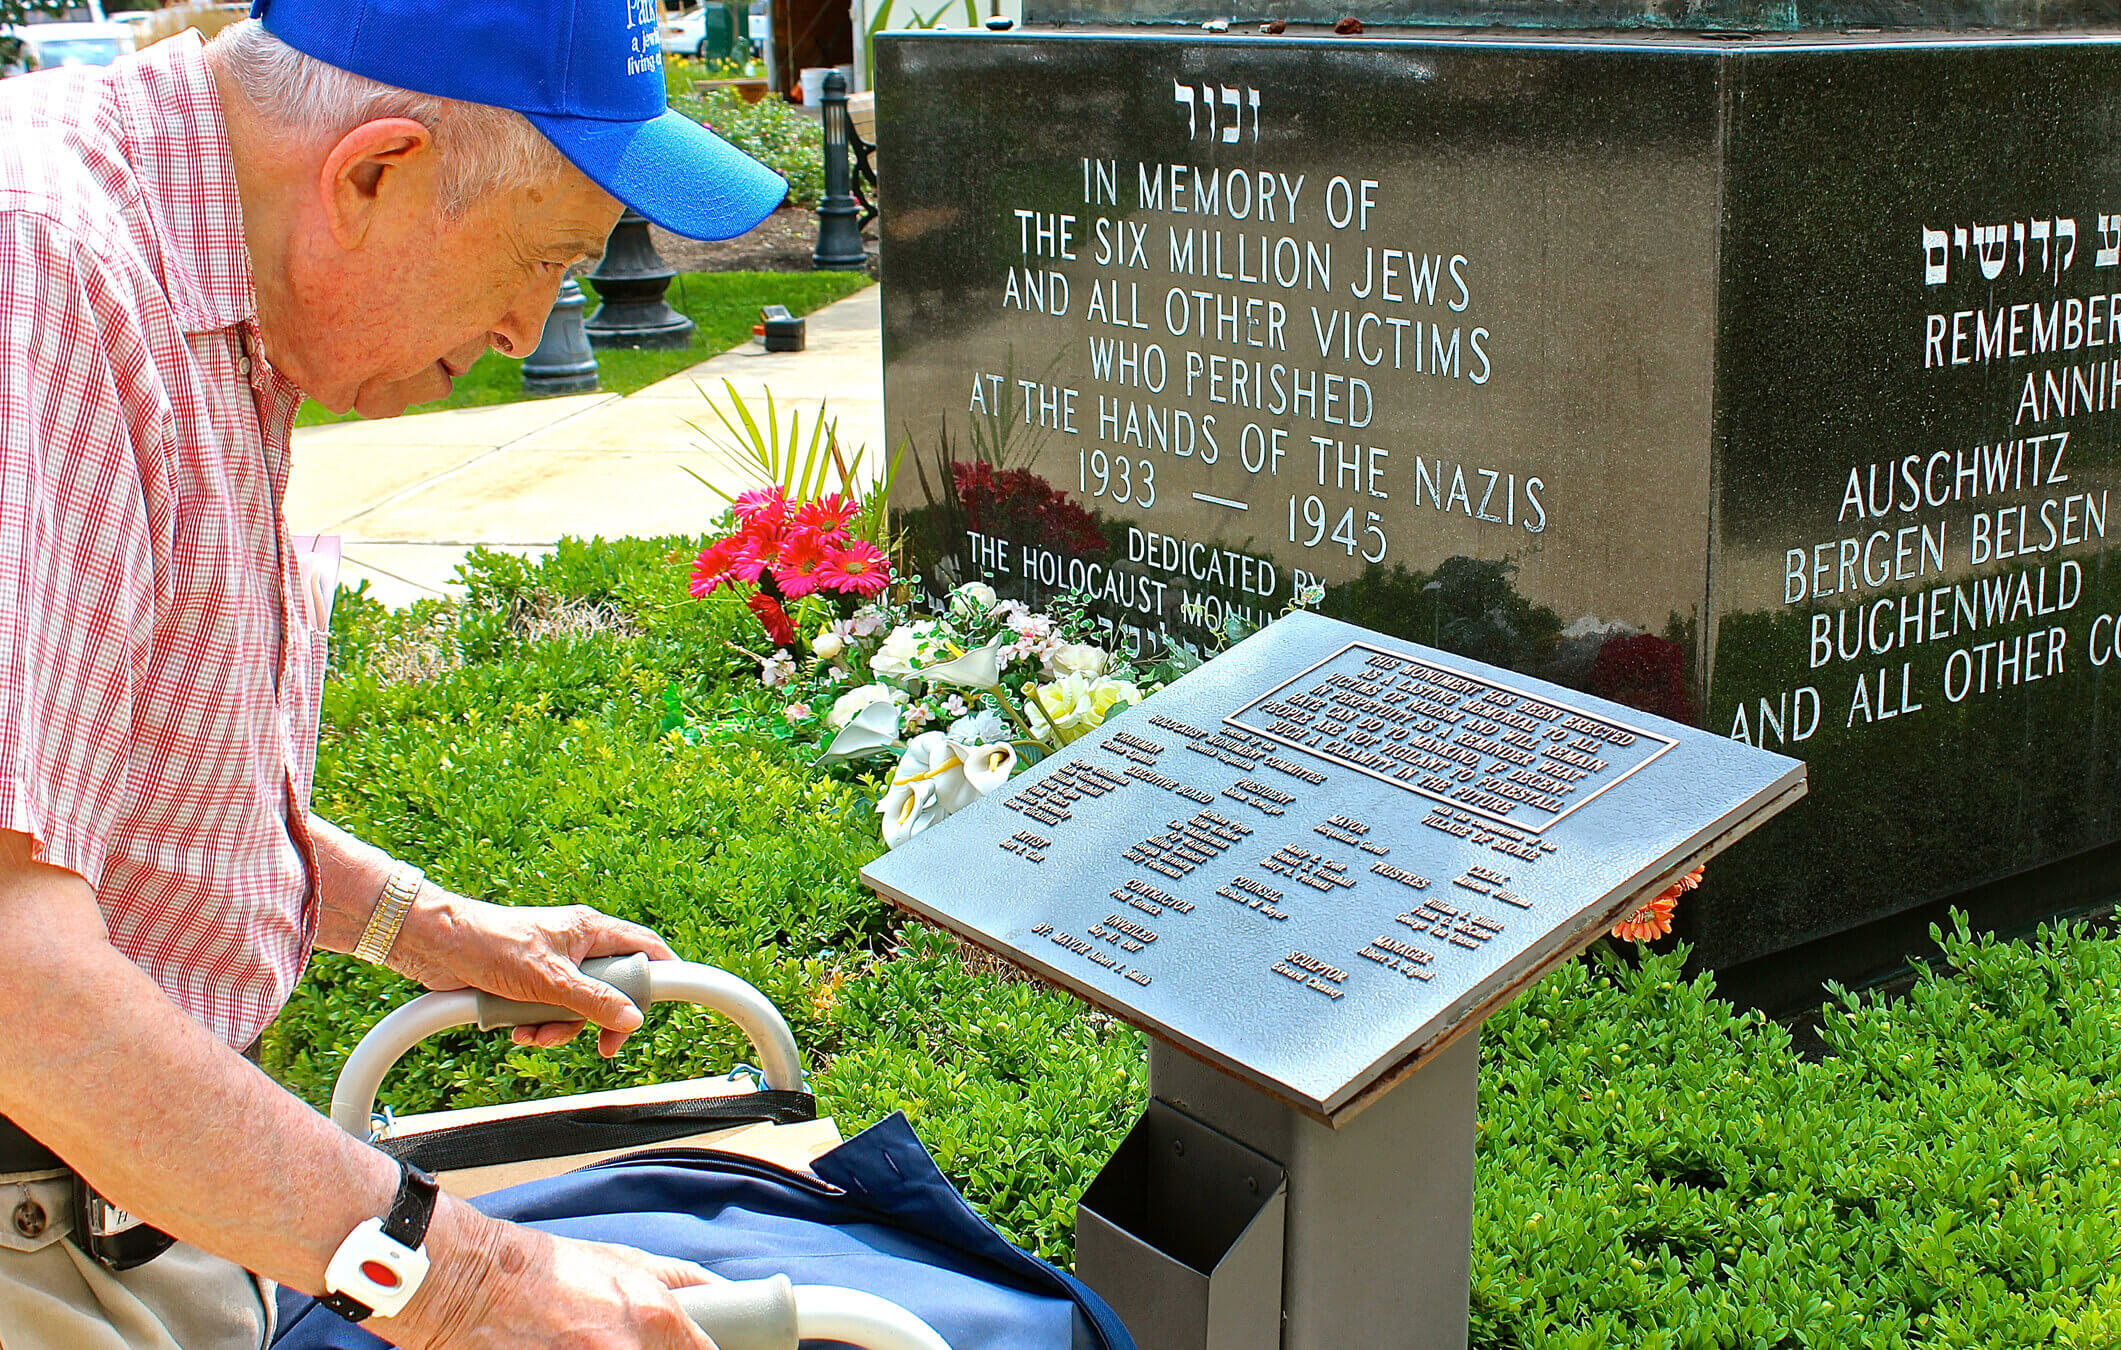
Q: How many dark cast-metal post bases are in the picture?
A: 3